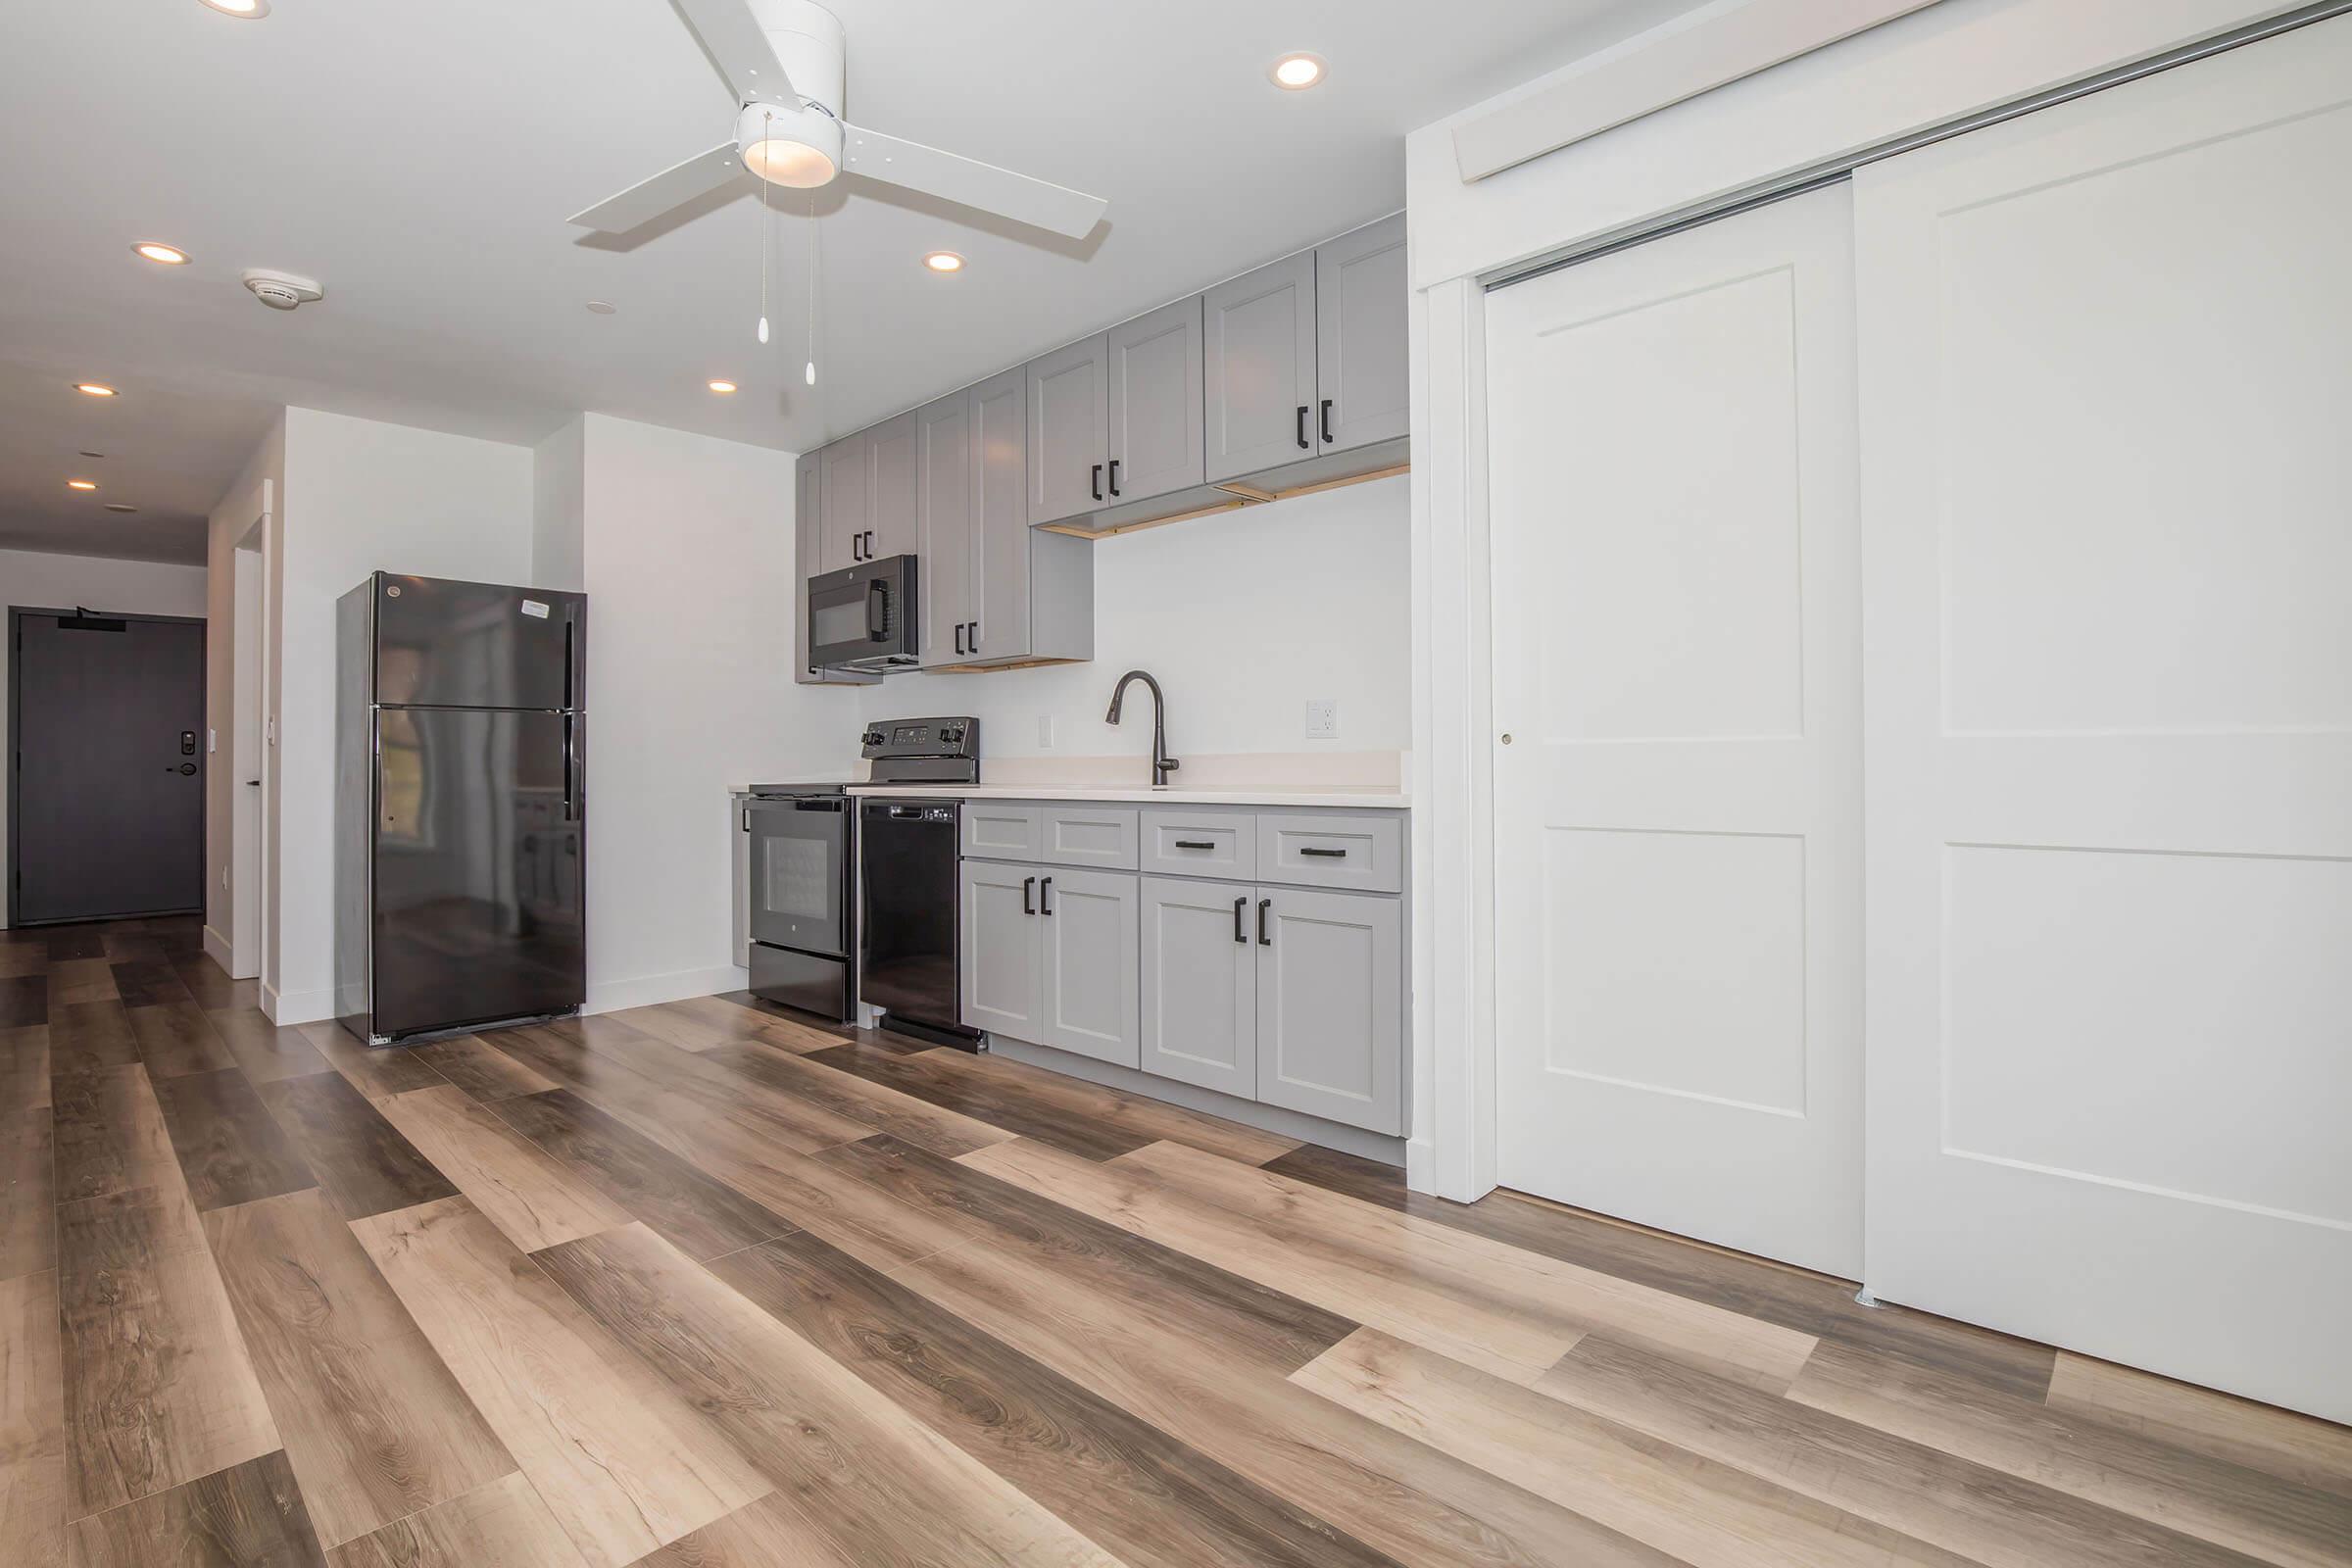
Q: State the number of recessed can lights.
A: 7